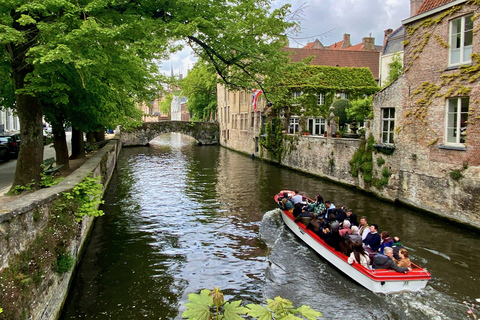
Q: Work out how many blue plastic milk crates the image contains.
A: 0